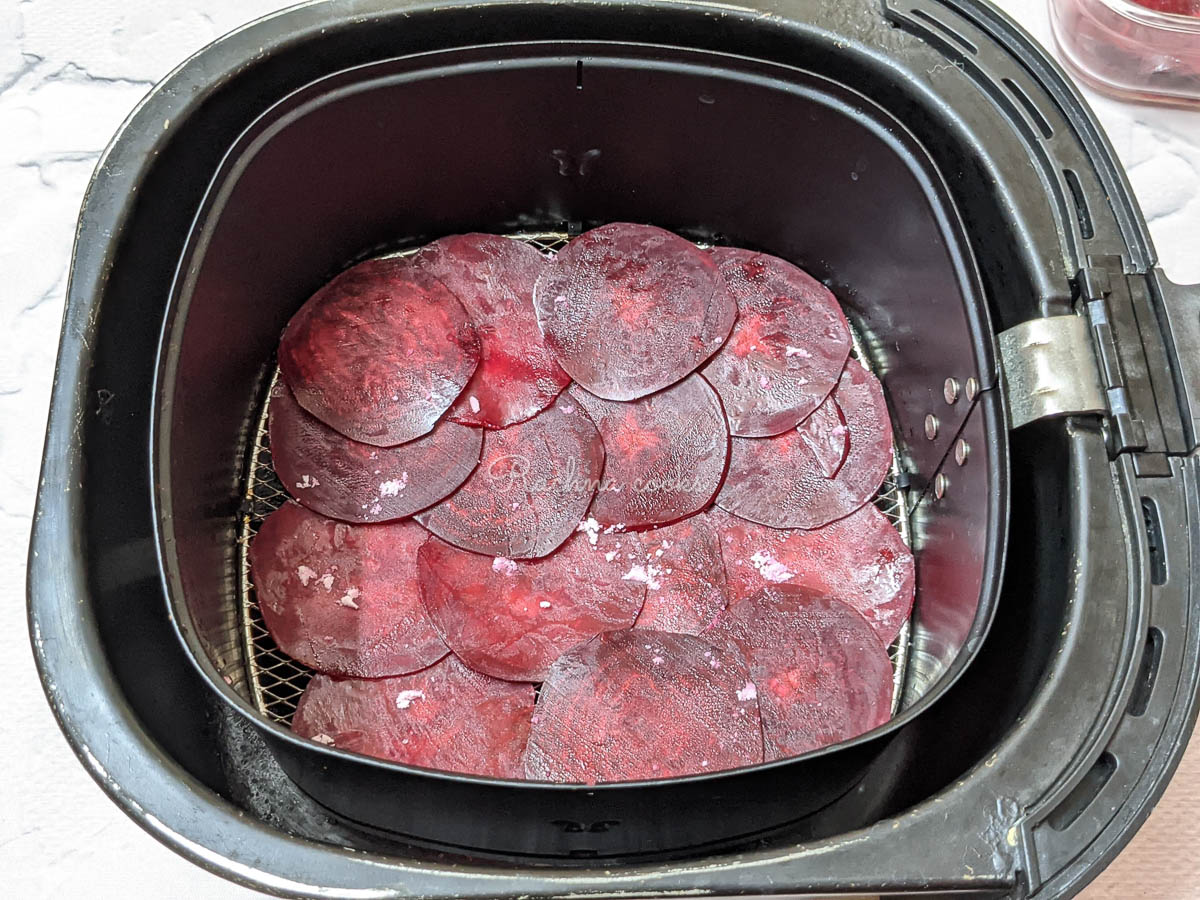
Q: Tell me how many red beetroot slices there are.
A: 15